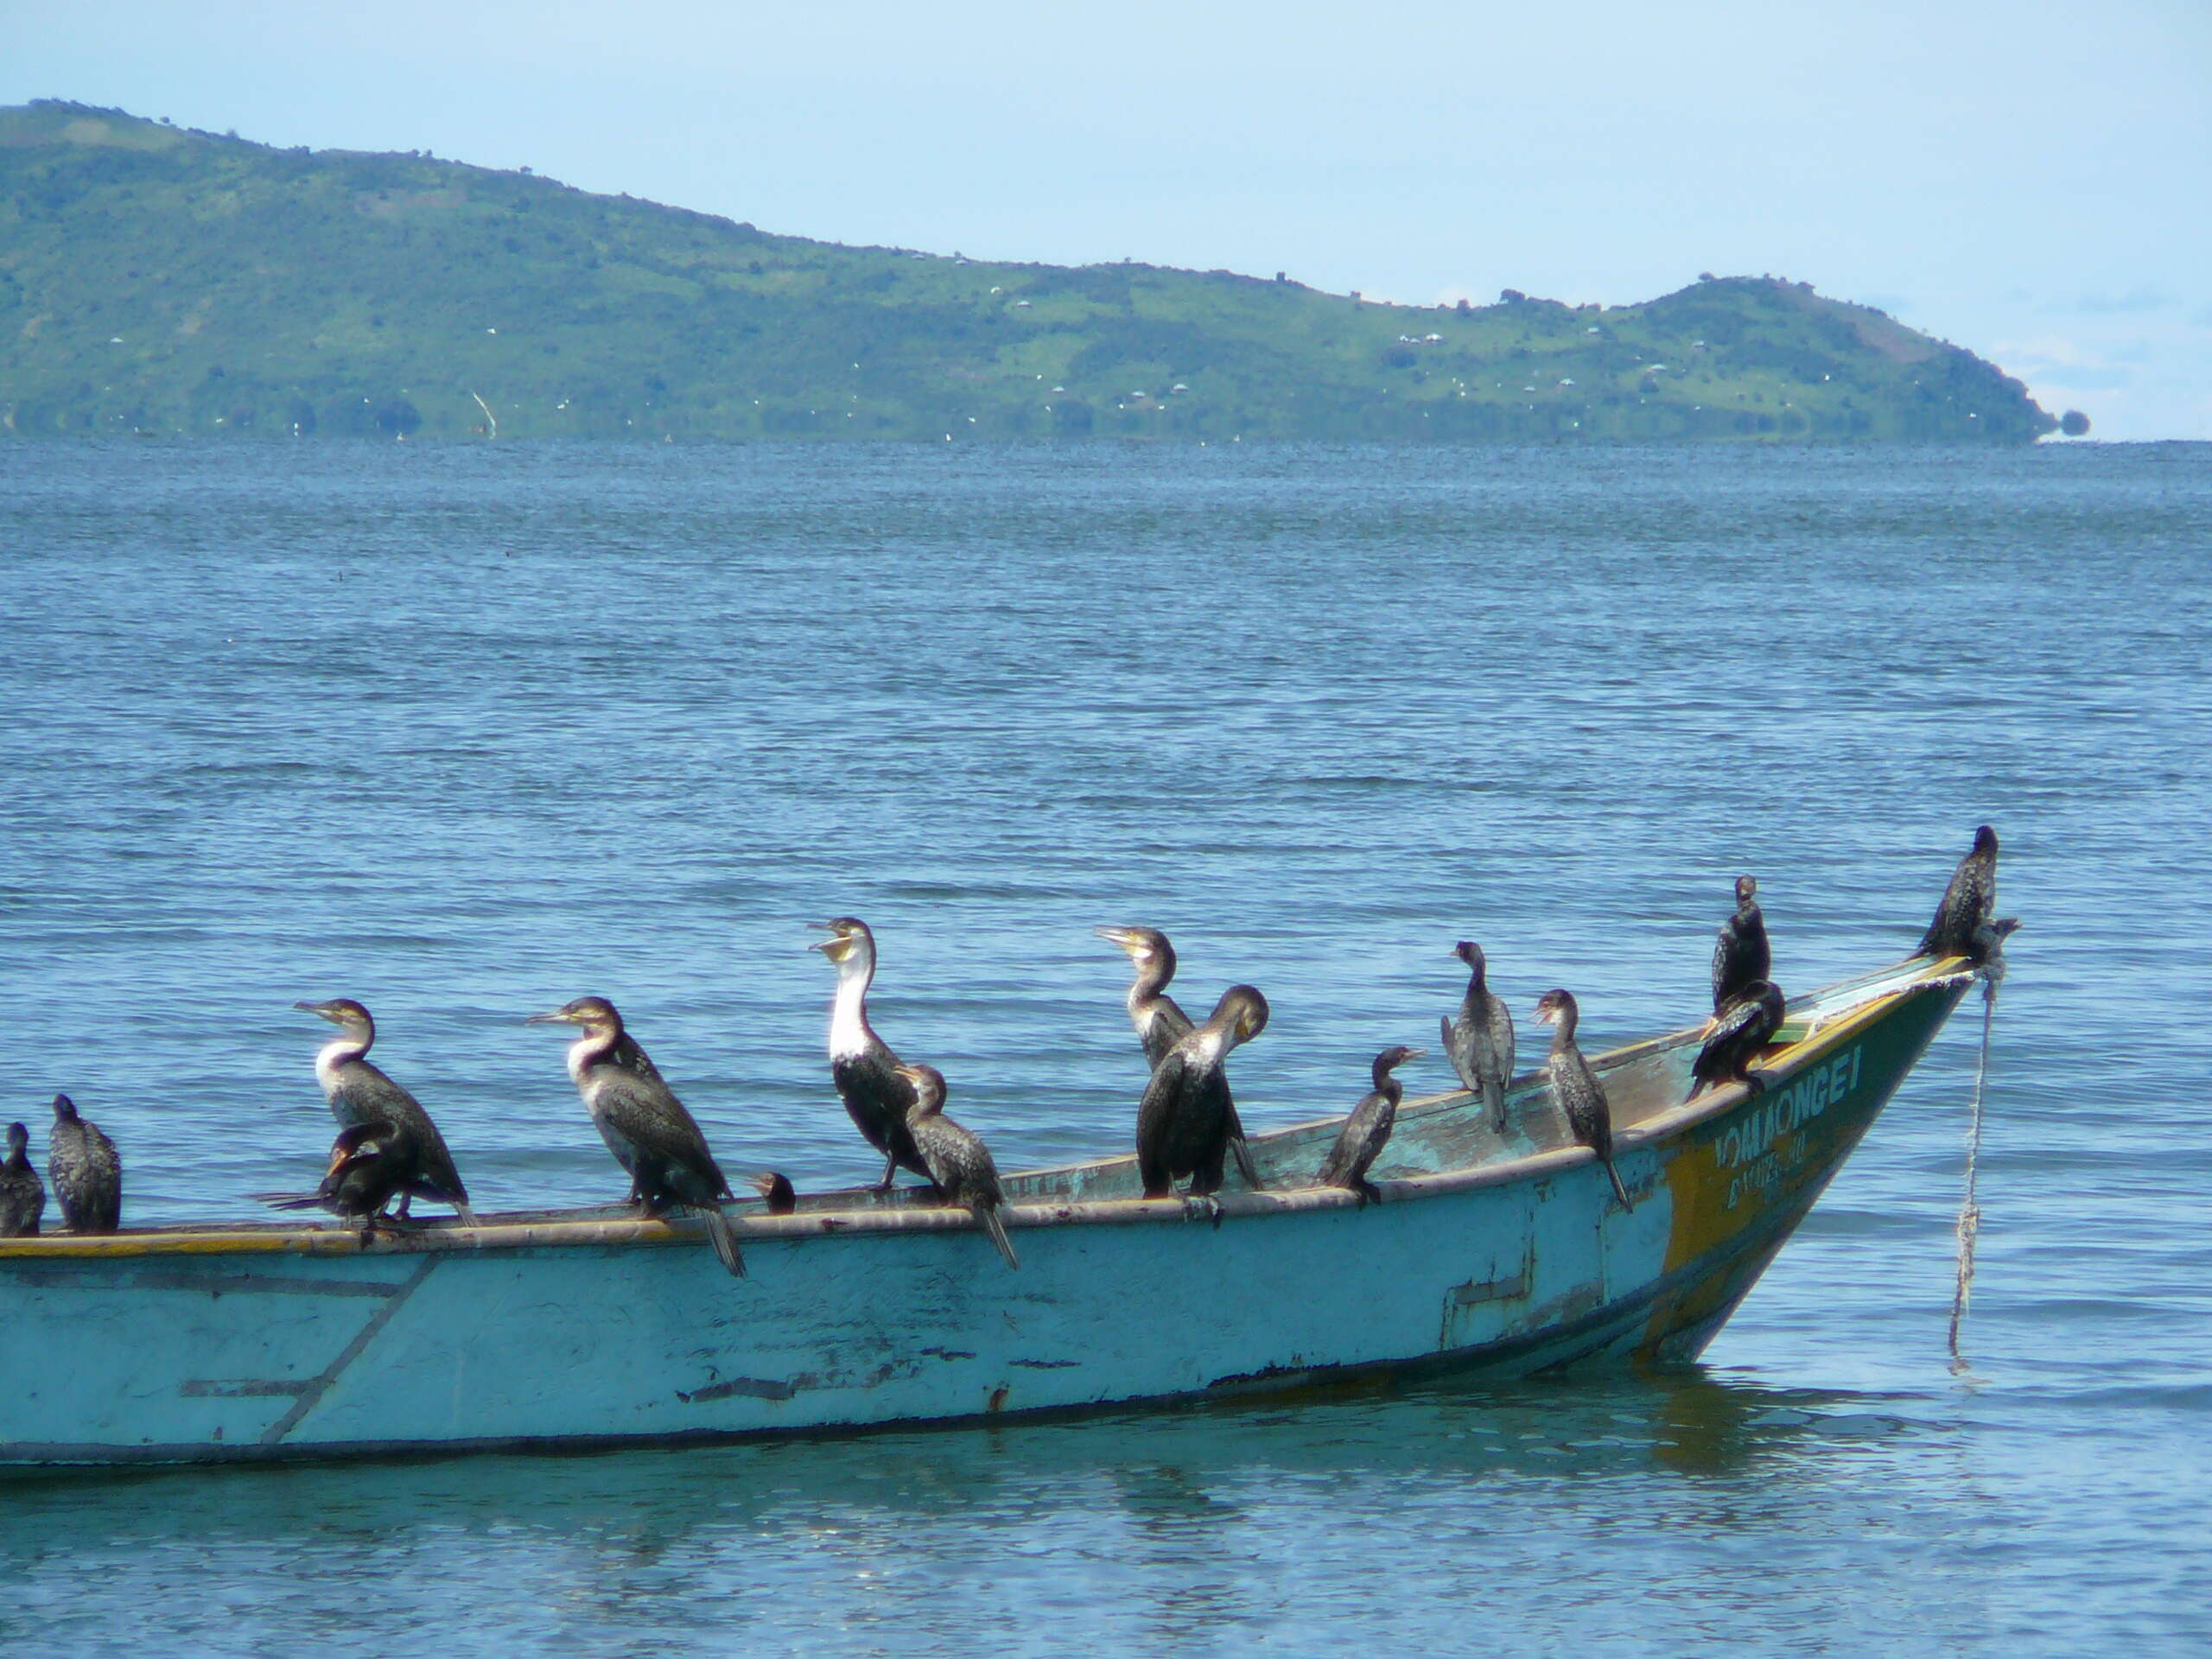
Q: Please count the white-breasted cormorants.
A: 5